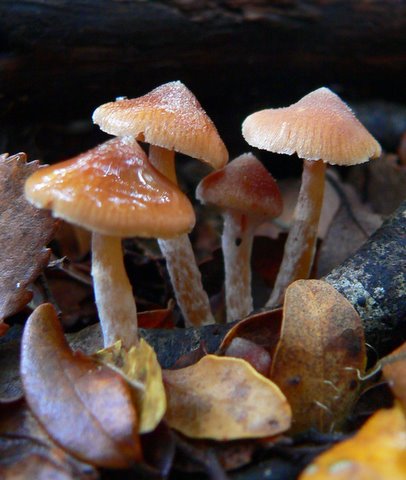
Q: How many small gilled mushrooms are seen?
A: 4